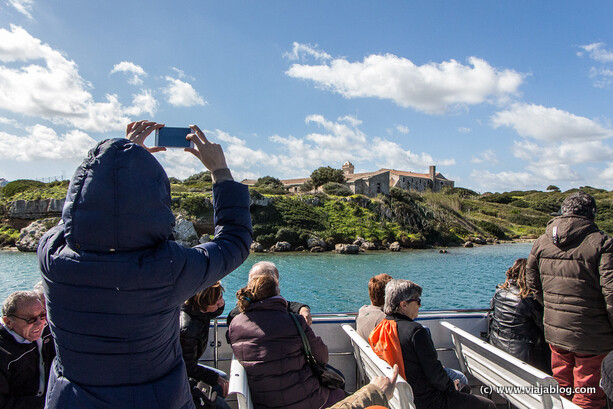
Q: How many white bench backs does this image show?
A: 3